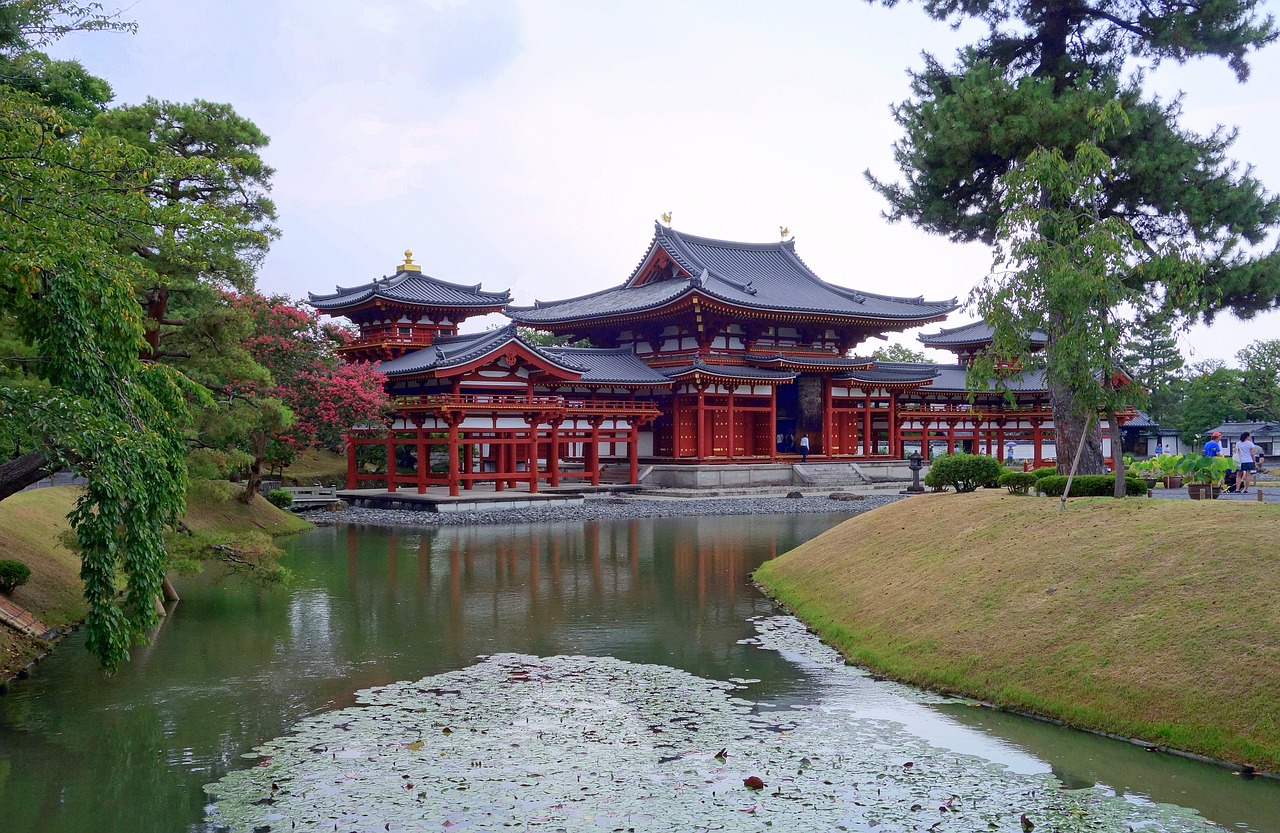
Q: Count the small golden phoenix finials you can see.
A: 2